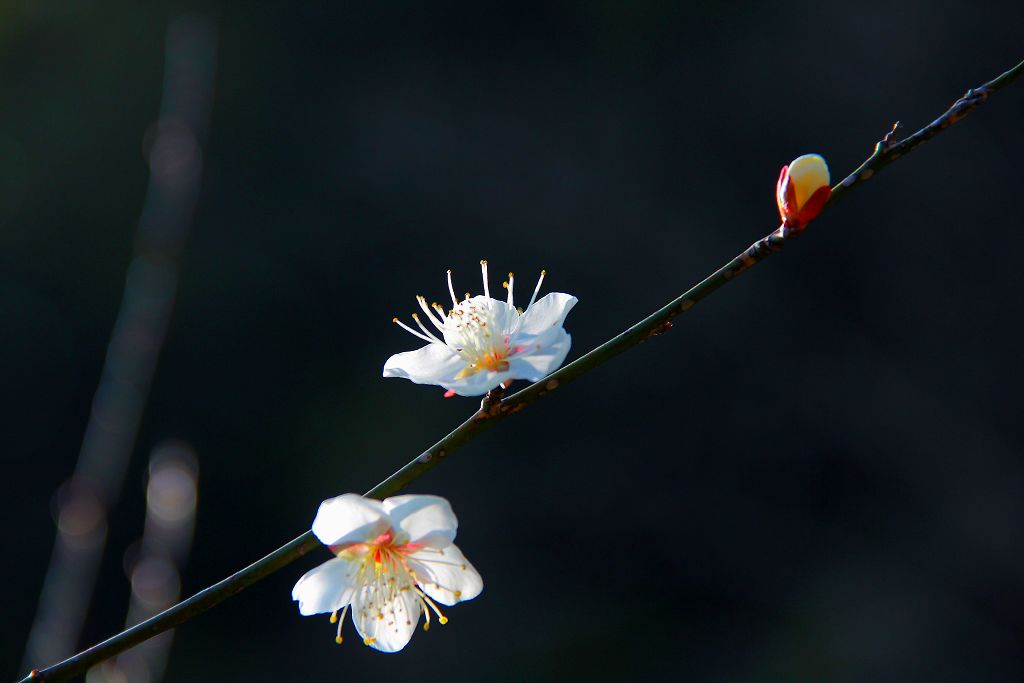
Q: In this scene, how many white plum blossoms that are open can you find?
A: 2